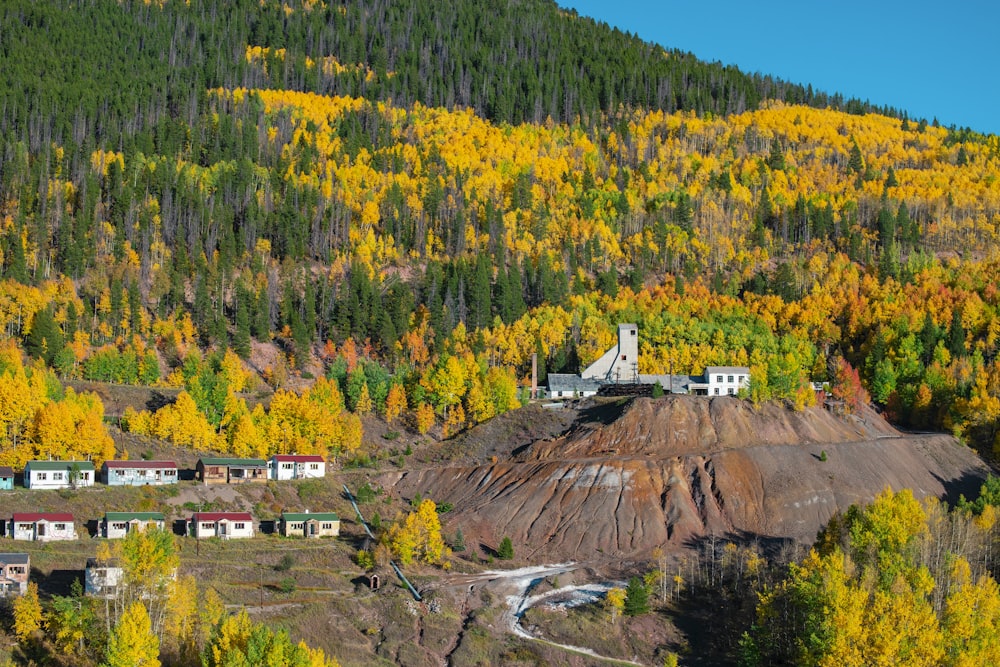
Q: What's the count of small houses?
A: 11